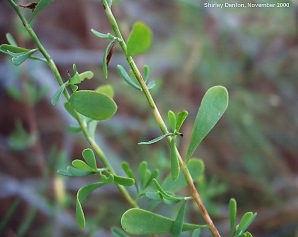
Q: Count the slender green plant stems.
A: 2